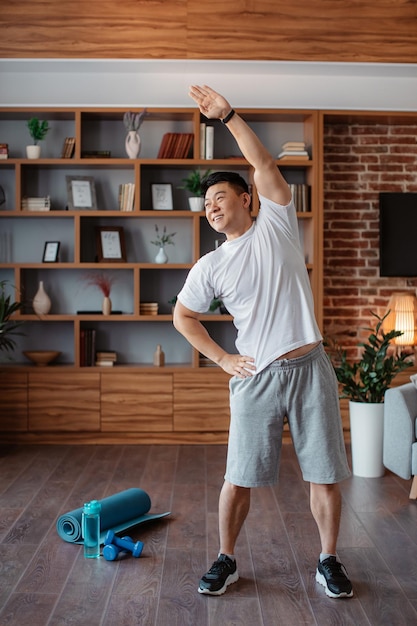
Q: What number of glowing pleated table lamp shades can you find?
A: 1